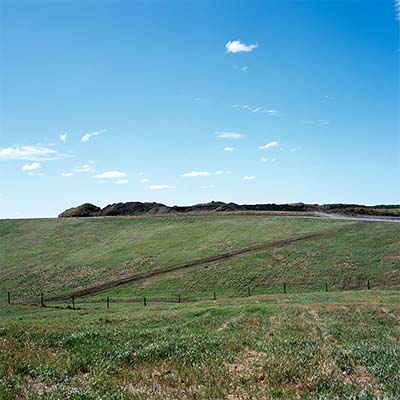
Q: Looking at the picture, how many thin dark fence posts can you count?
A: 11